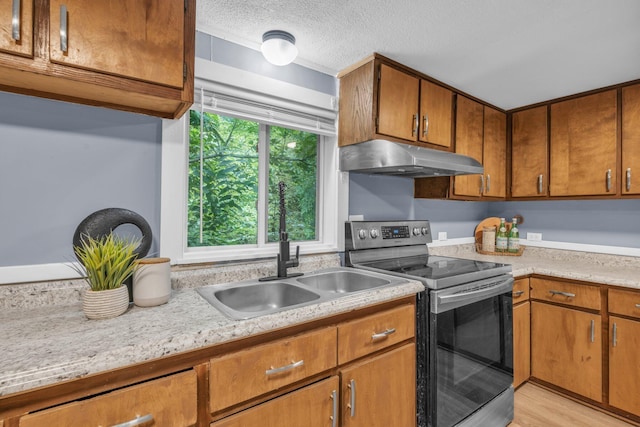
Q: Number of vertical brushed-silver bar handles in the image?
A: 13